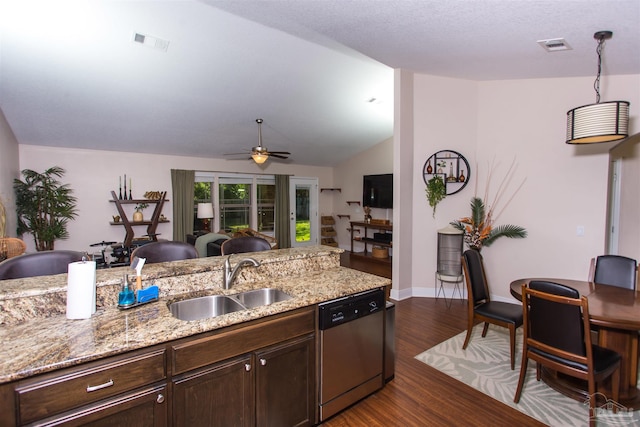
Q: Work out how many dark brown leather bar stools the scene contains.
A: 3